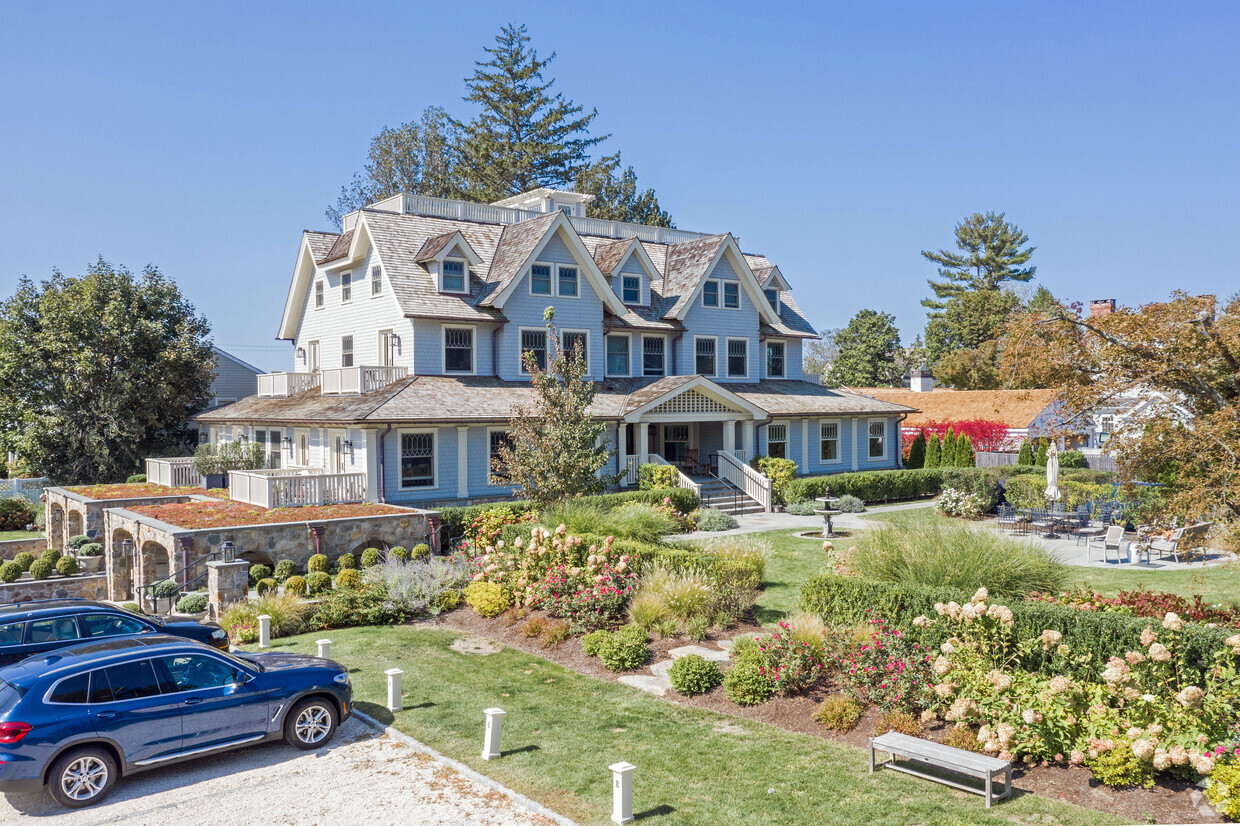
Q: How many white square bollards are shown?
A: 5